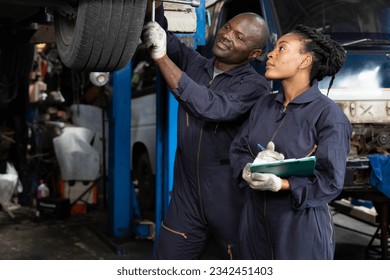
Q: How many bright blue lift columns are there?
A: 2